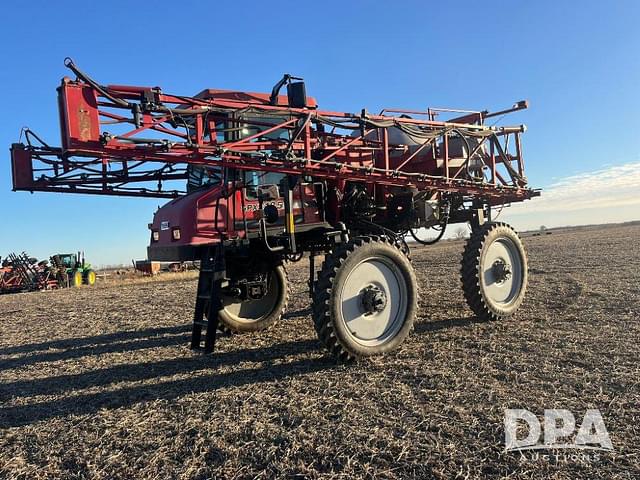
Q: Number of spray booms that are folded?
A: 2